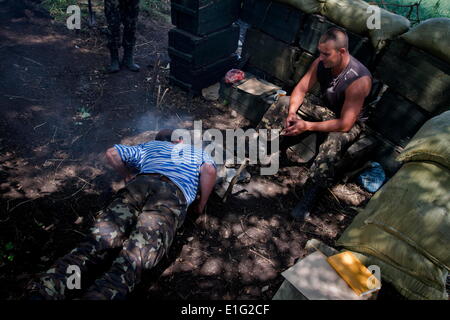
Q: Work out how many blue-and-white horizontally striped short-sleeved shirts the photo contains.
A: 1